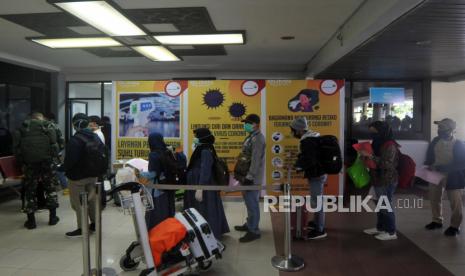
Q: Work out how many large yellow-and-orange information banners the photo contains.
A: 3